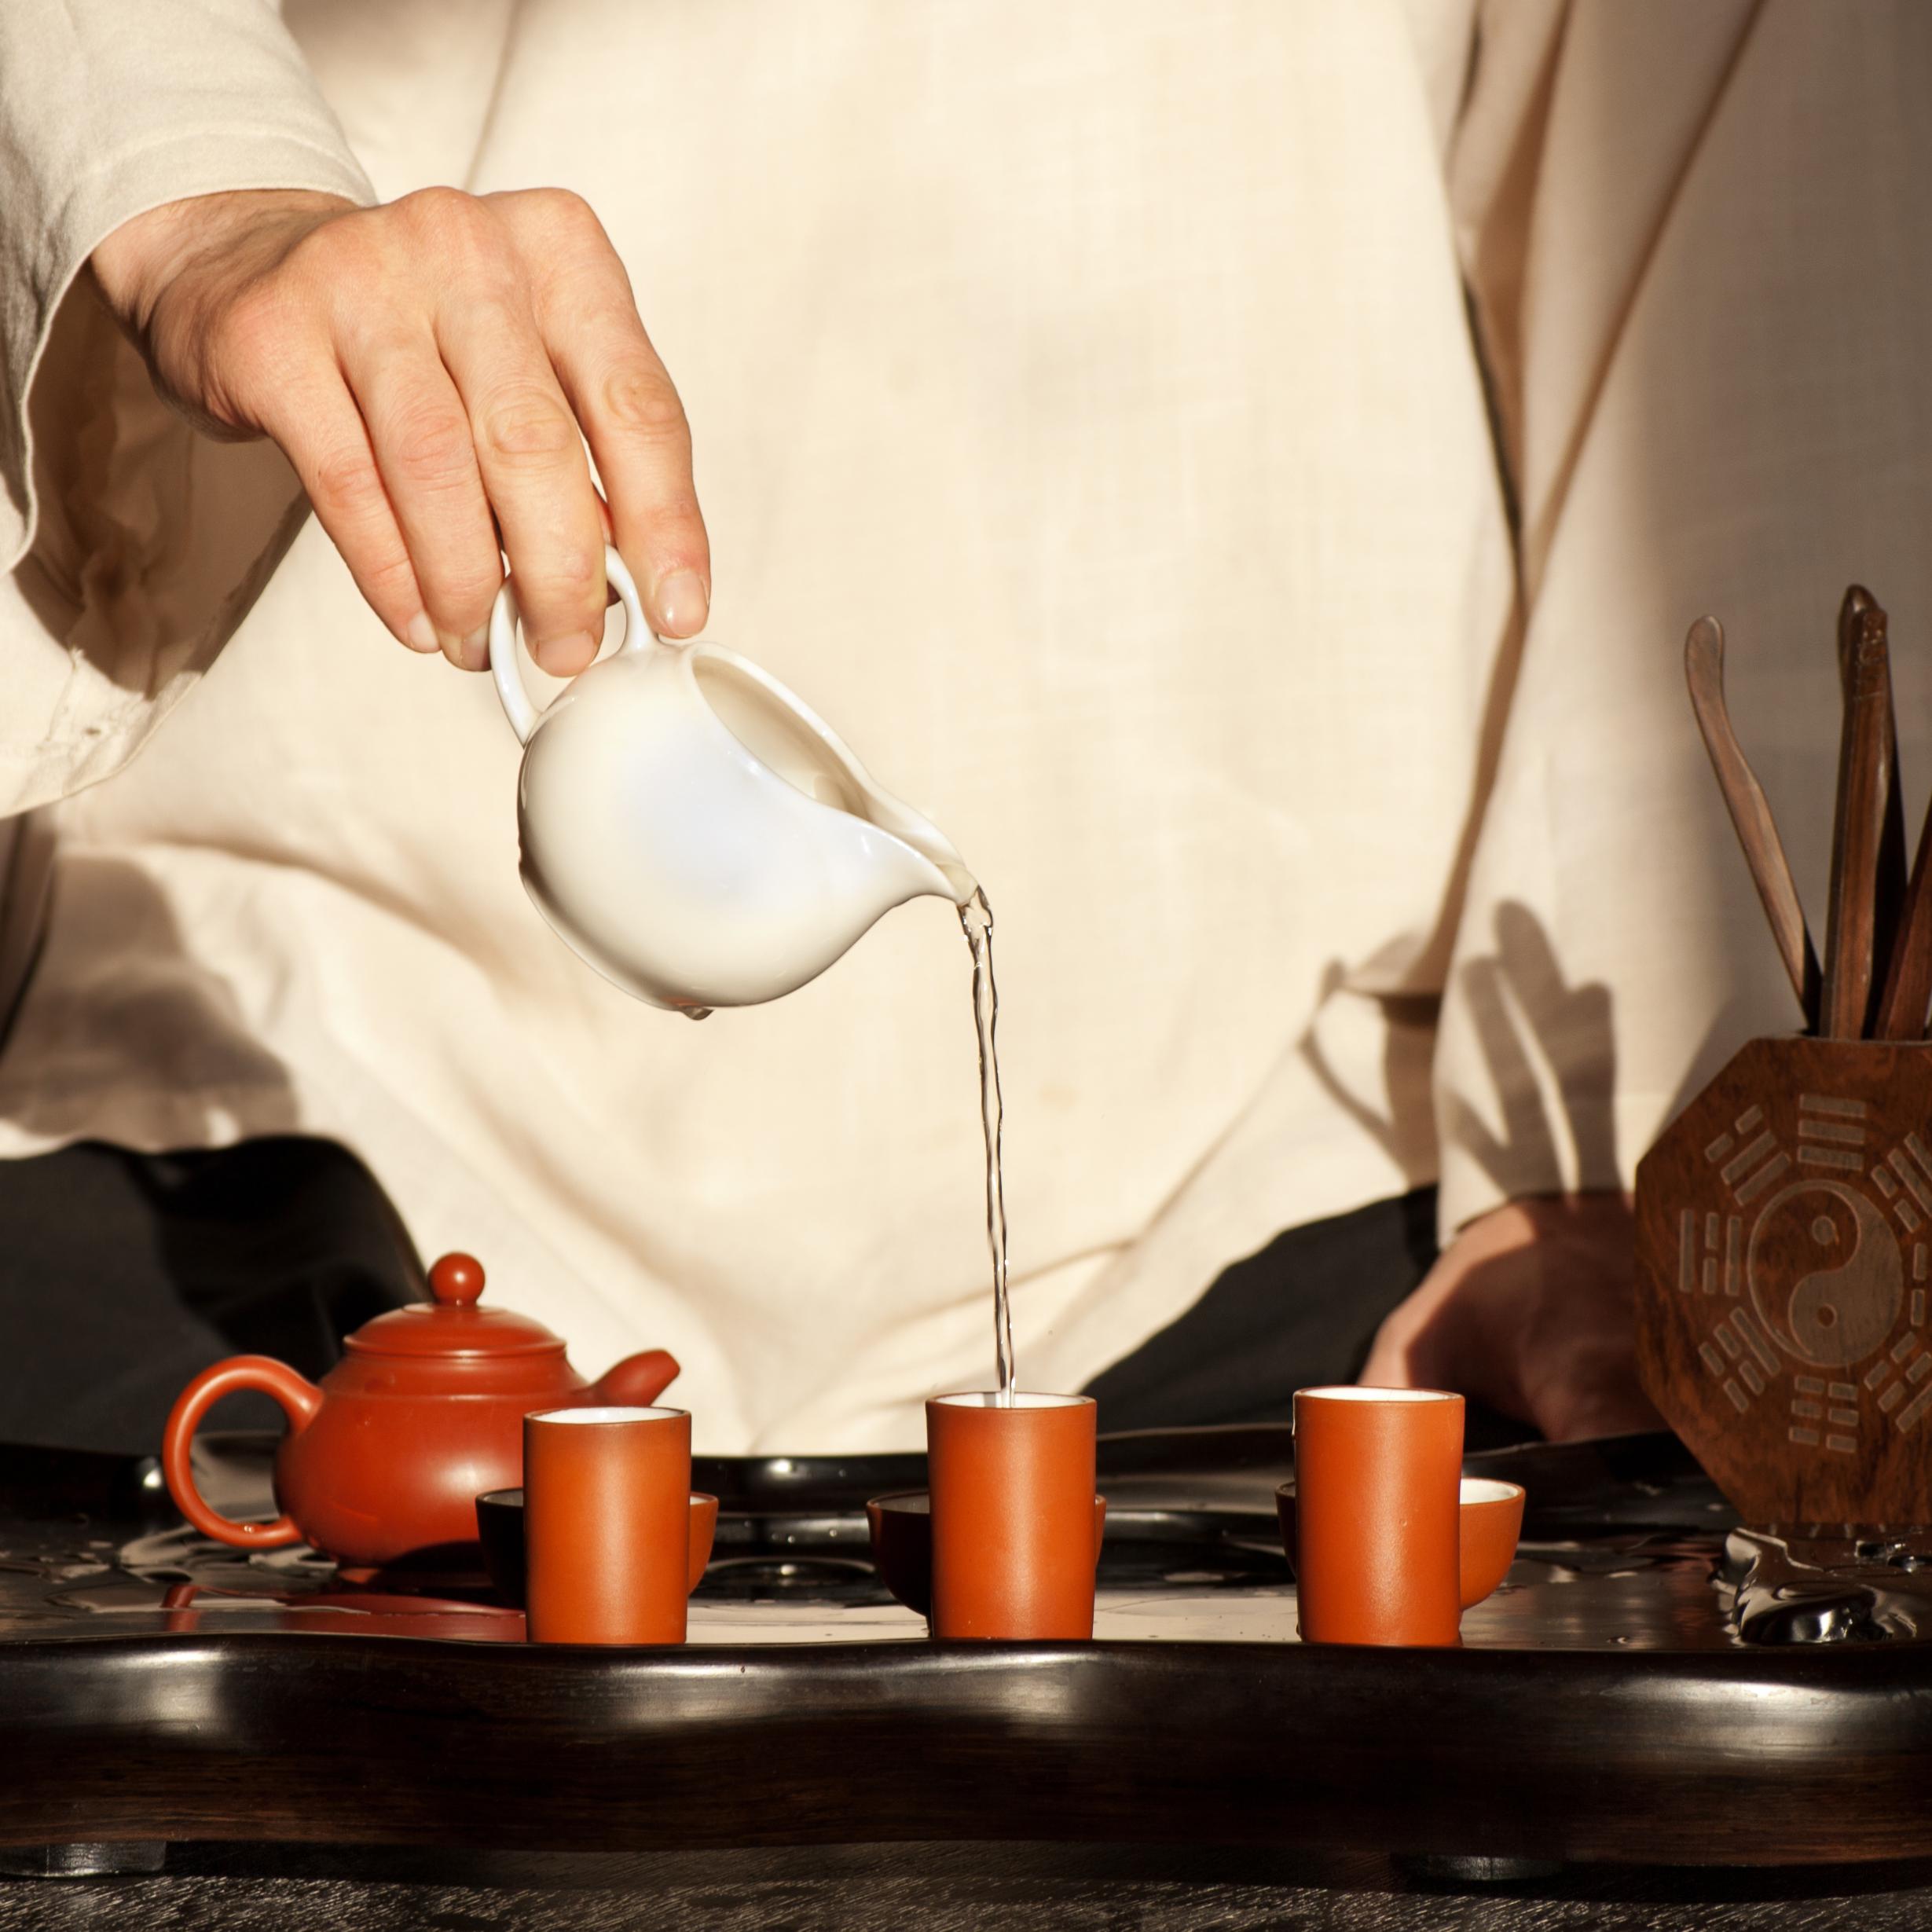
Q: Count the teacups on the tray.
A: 6